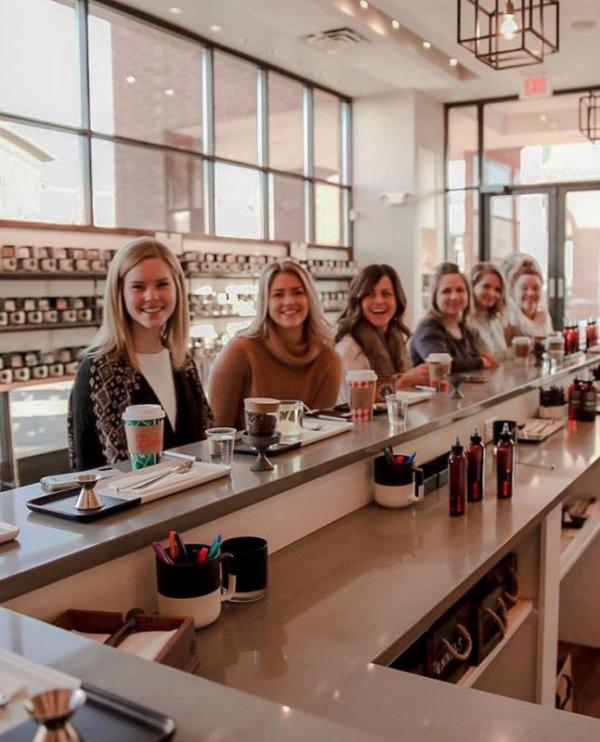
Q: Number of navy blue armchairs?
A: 0